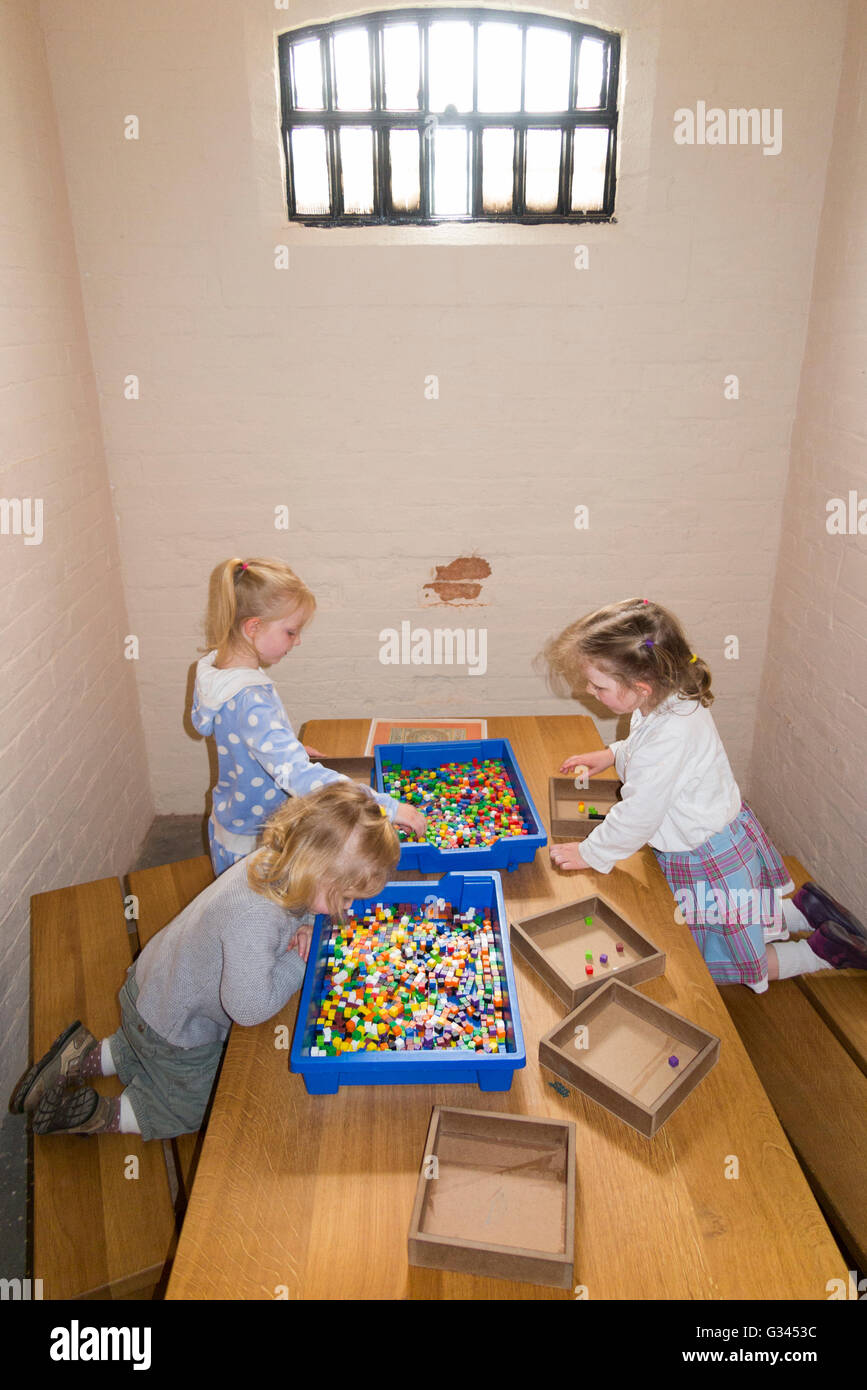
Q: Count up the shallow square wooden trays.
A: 5